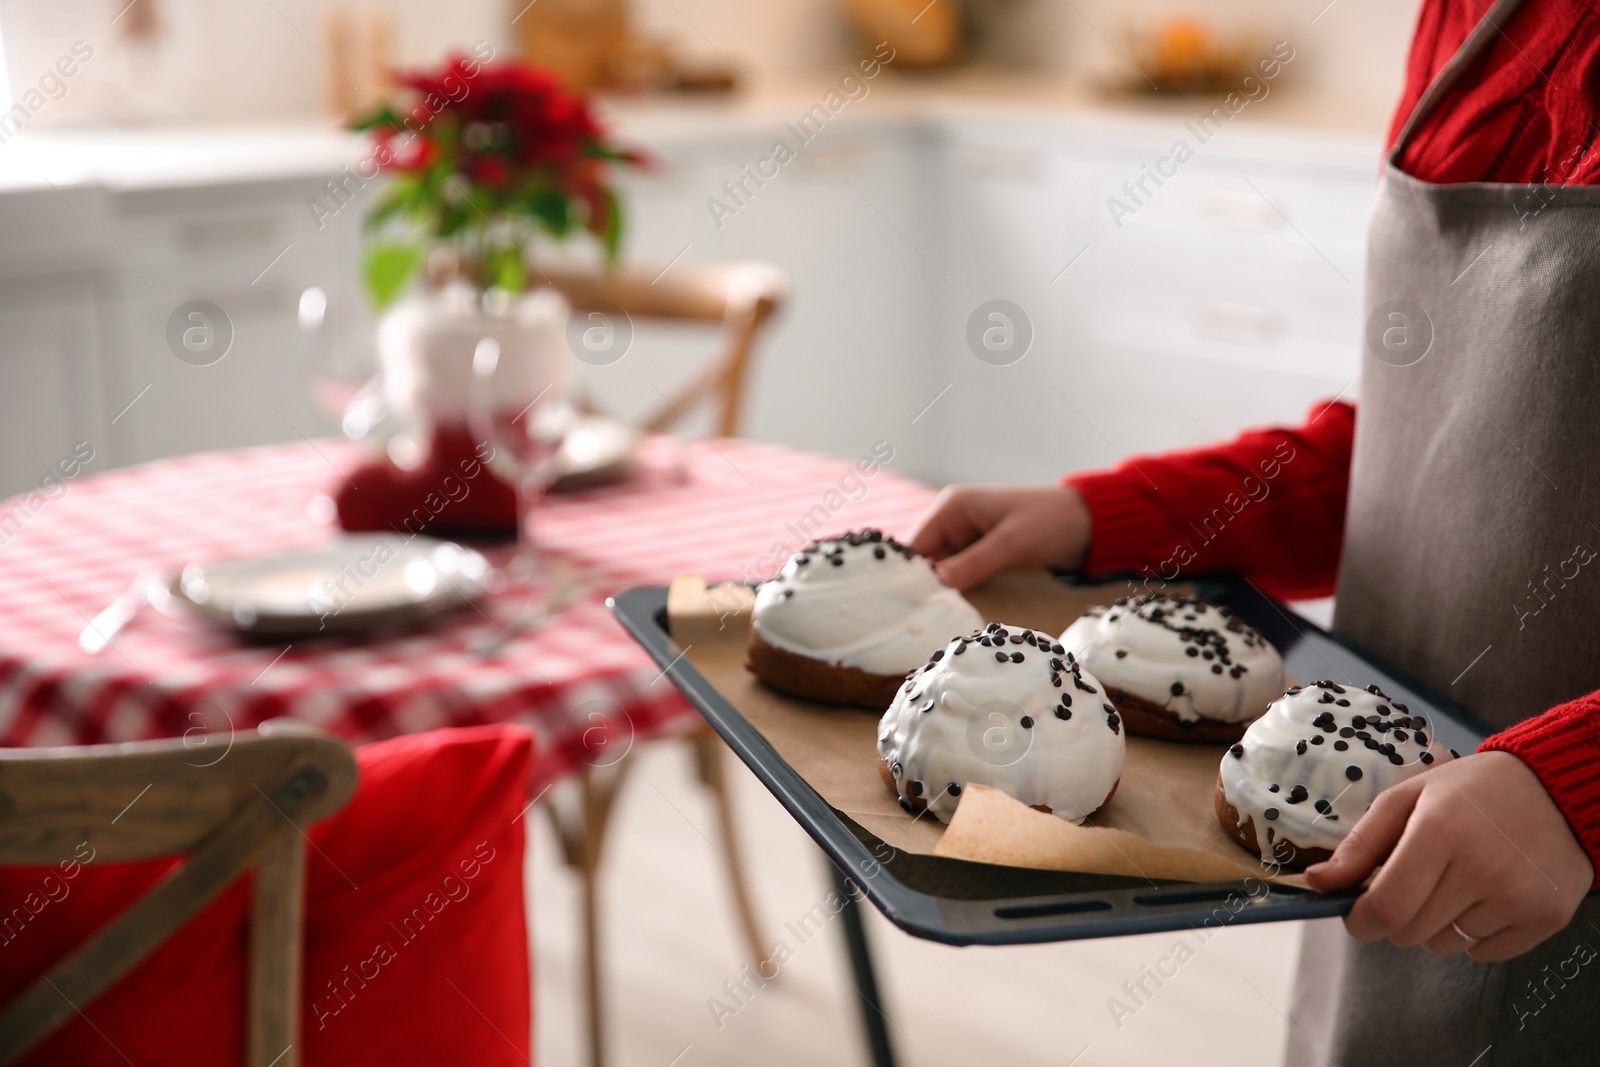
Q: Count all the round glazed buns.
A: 4